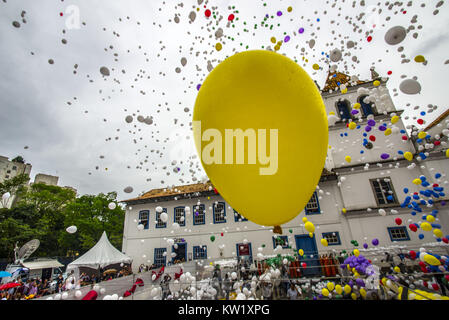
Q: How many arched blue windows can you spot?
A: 2